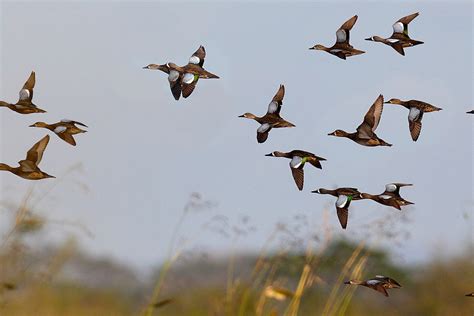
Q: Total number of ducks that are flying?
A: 14